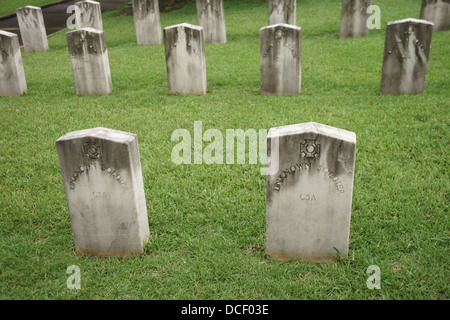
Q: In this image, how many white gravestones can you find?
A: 14